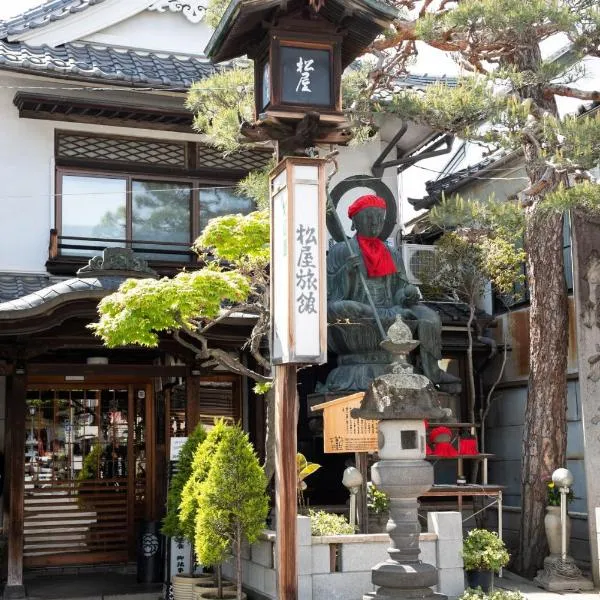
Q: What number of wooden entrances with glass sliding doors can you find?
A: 1